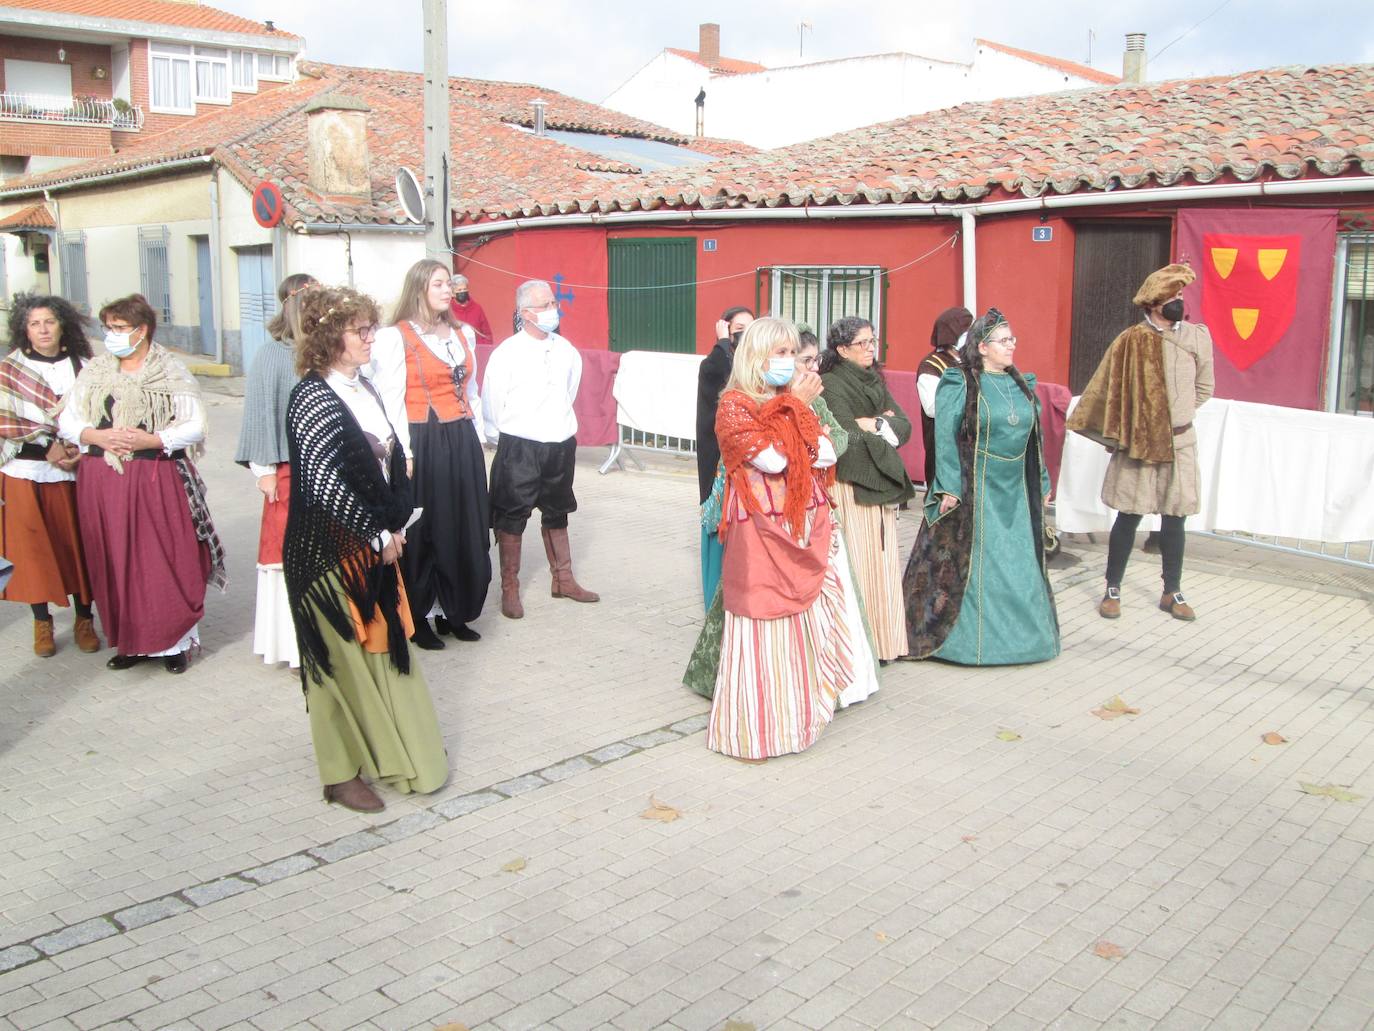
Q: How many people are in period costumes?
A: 13